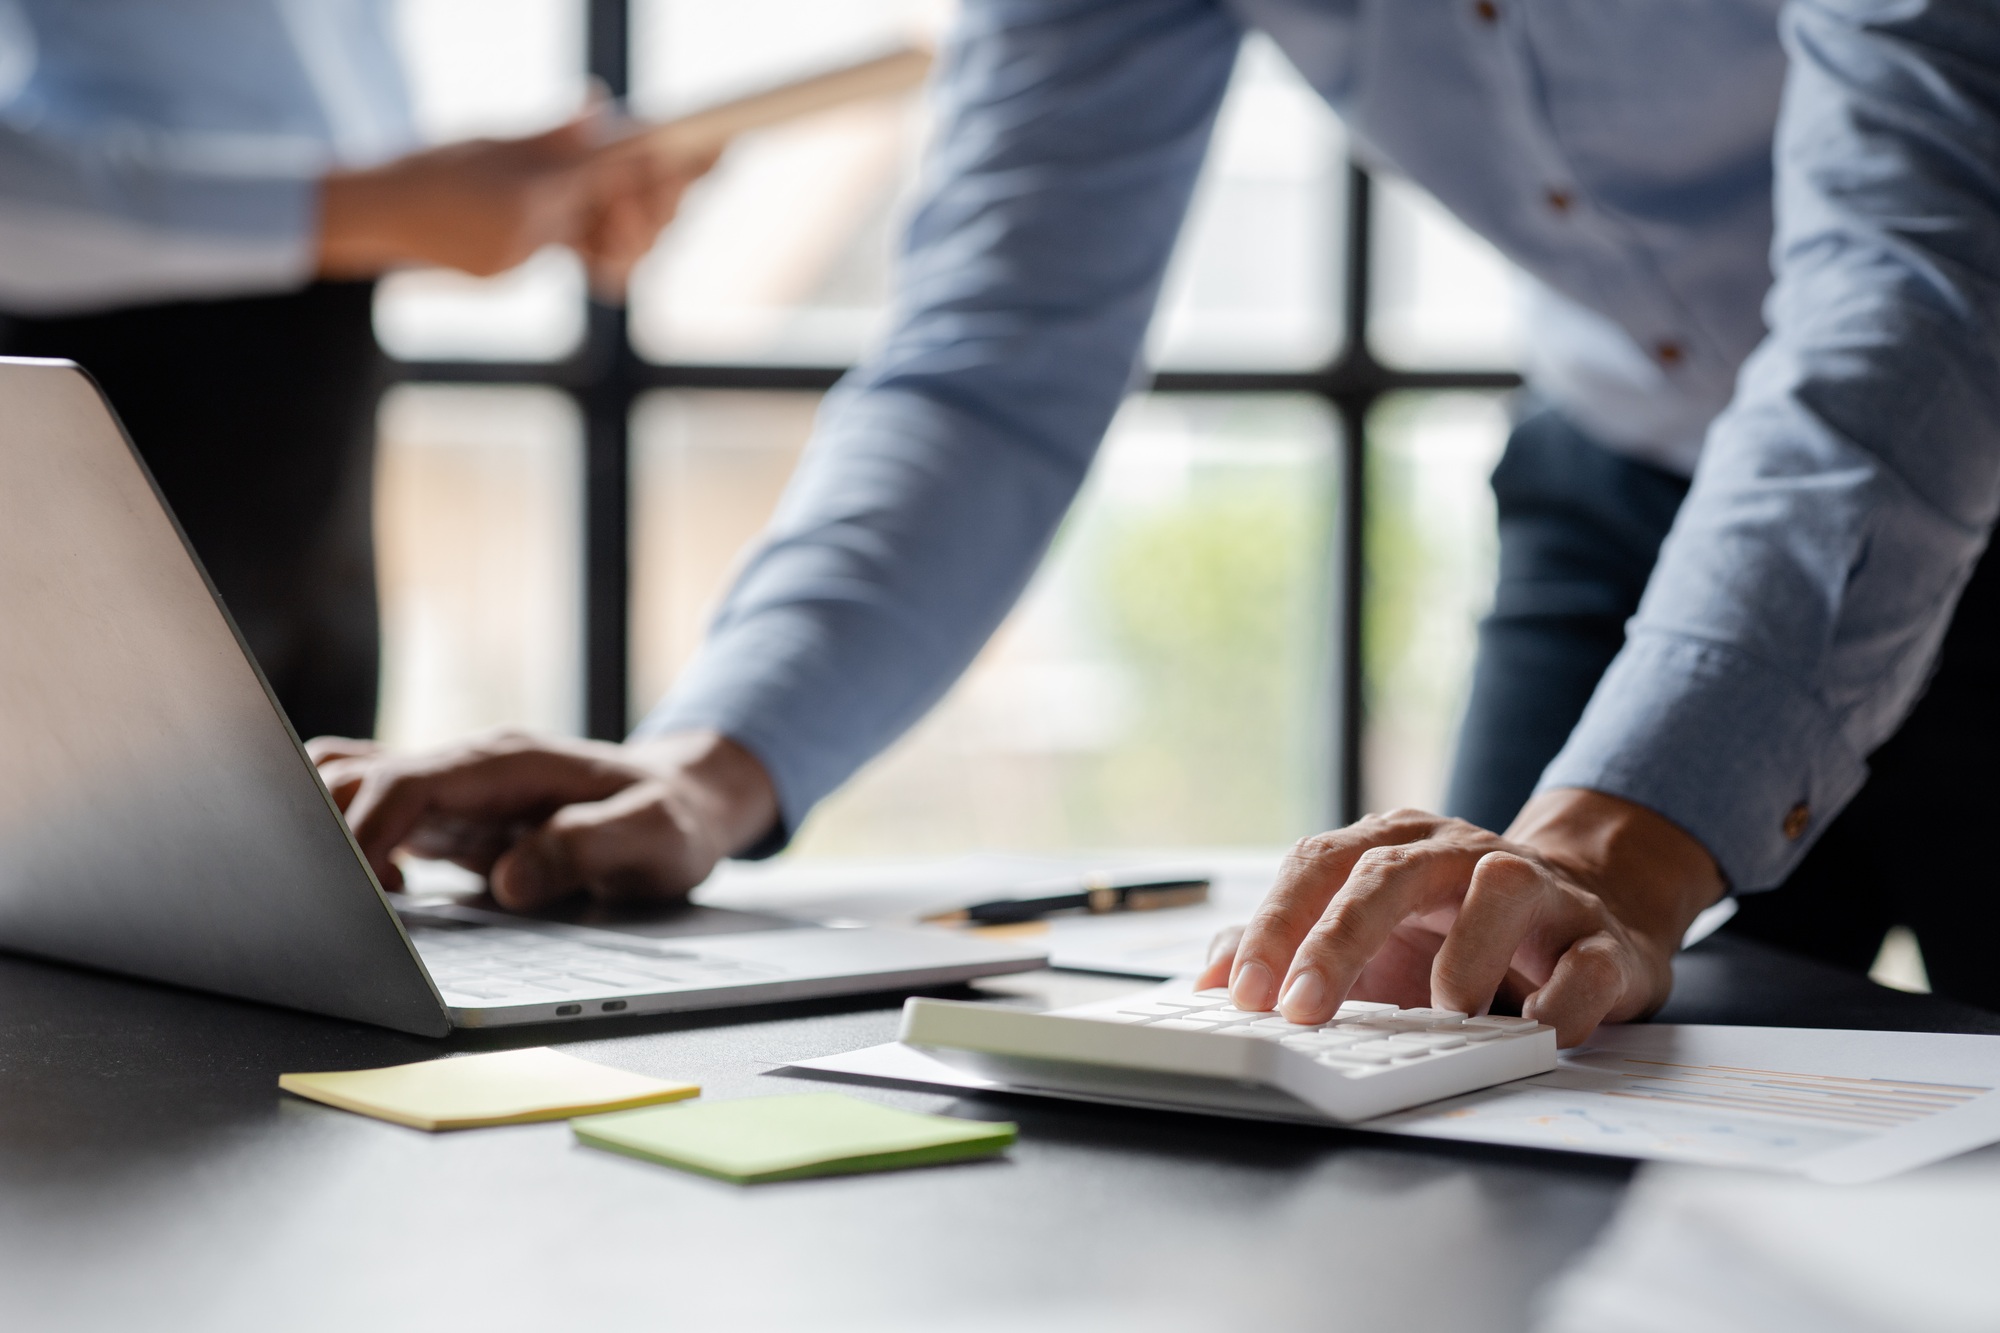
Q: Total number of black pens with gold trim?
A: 1